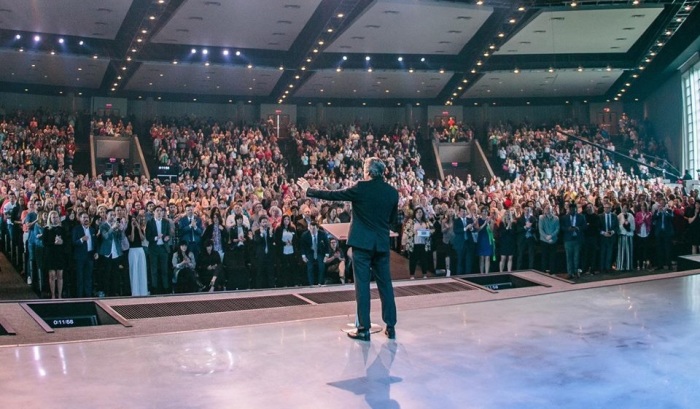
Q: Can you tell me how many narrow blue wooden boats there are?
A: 0